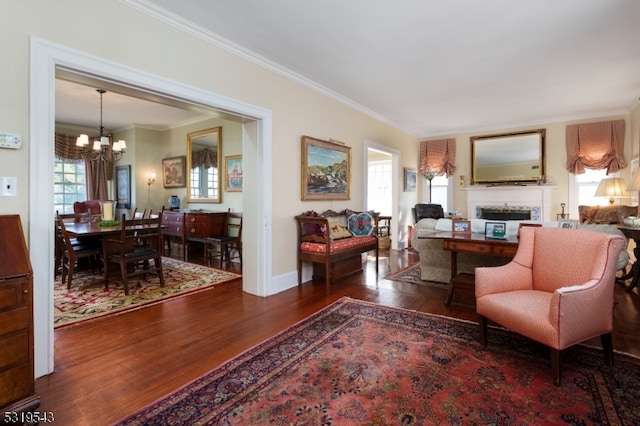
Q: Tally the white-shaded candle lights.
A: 6